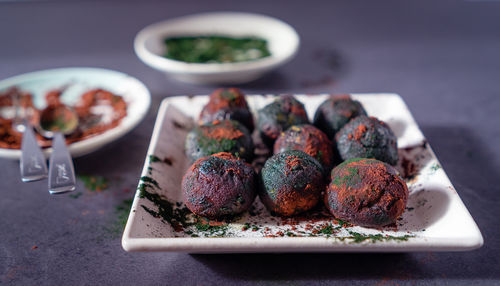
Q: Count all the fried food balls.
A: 9